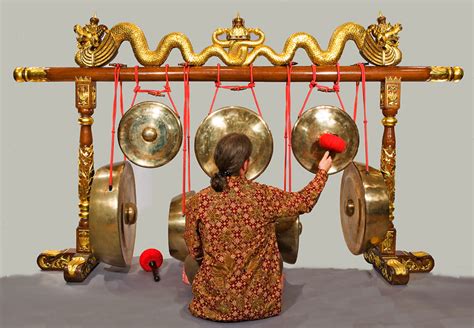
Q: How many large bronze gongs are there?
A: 7